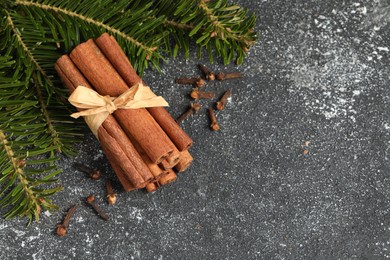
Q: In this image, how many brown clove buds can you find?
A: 11